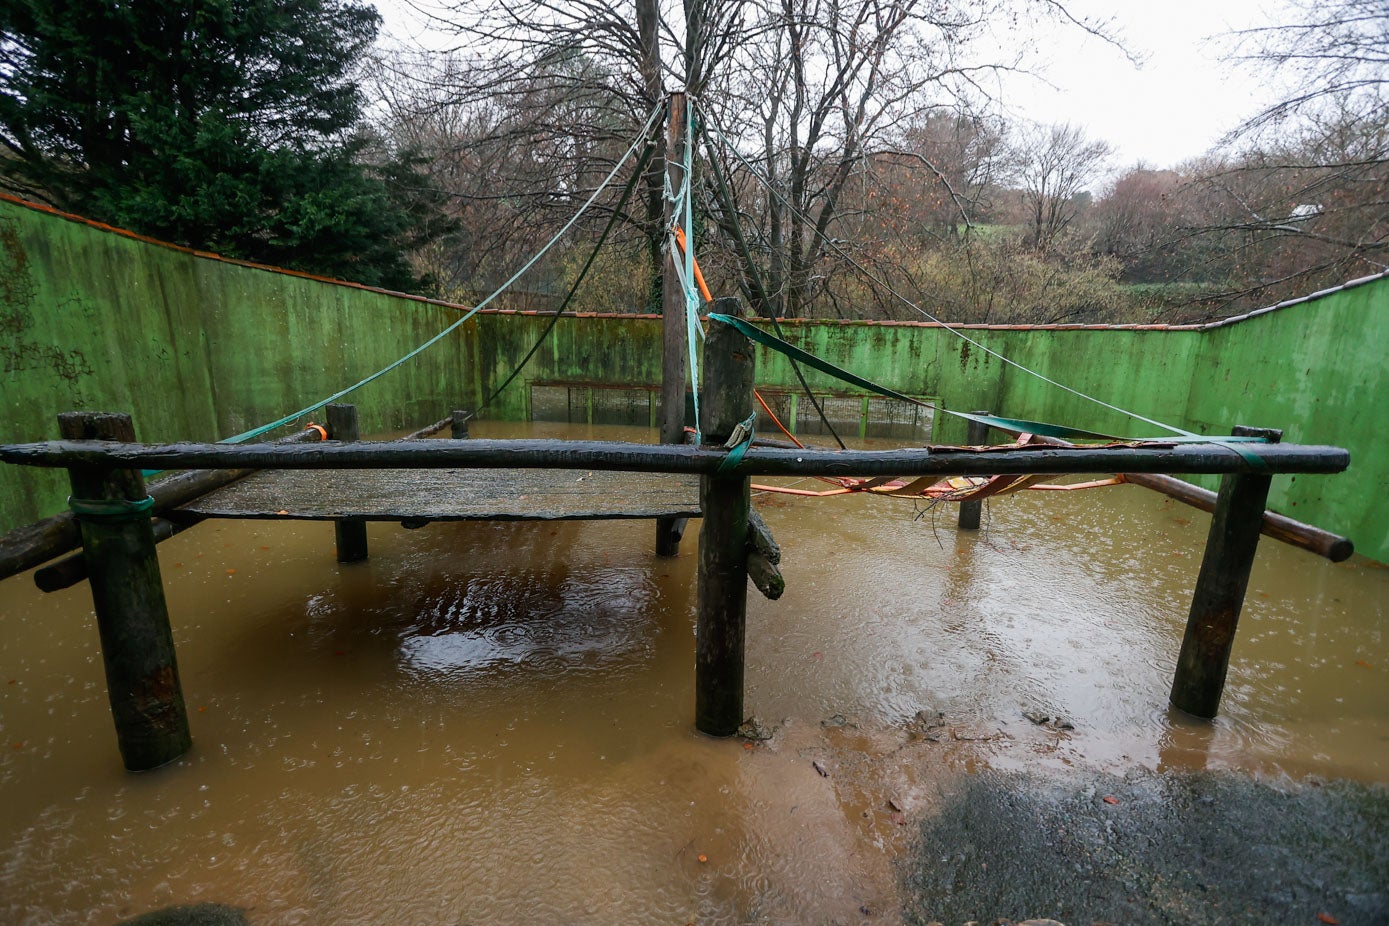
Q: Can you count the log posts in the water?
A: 7